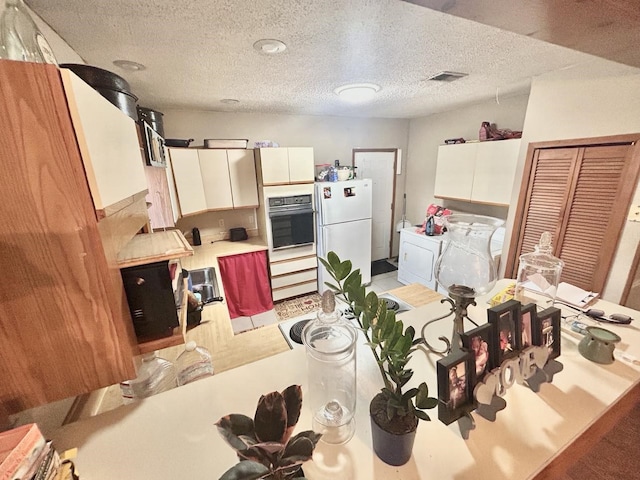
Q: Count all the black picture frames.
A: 5